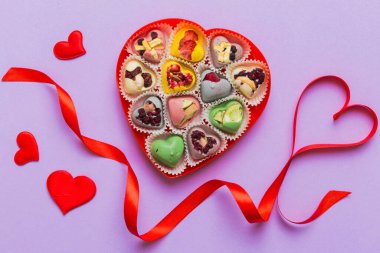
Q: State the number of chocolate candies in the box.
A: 12